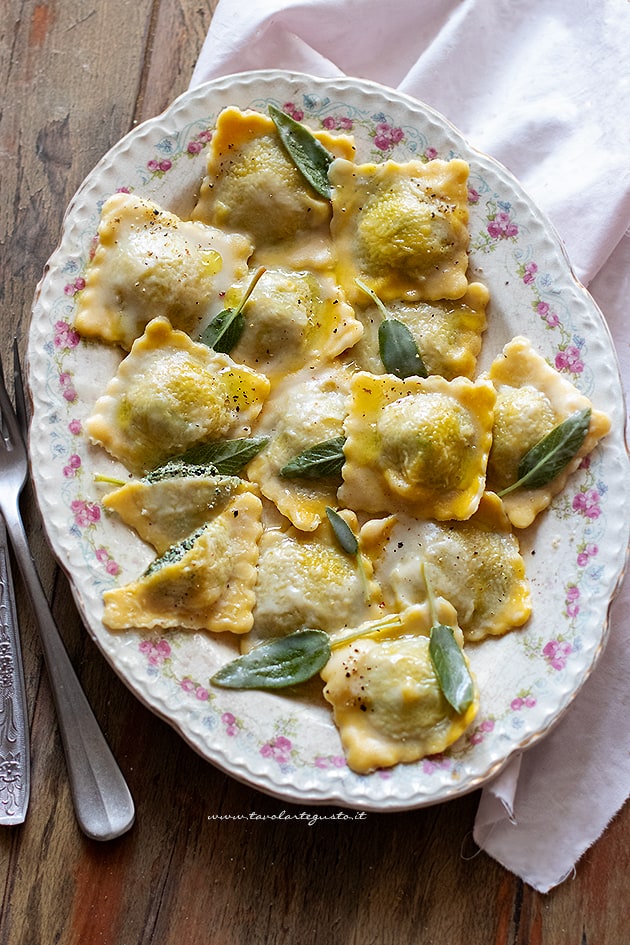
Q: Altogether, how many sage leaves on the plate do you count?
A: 9